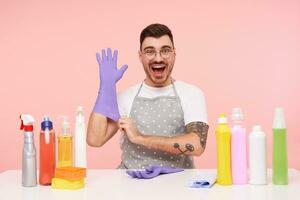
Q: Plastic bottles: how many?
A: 8